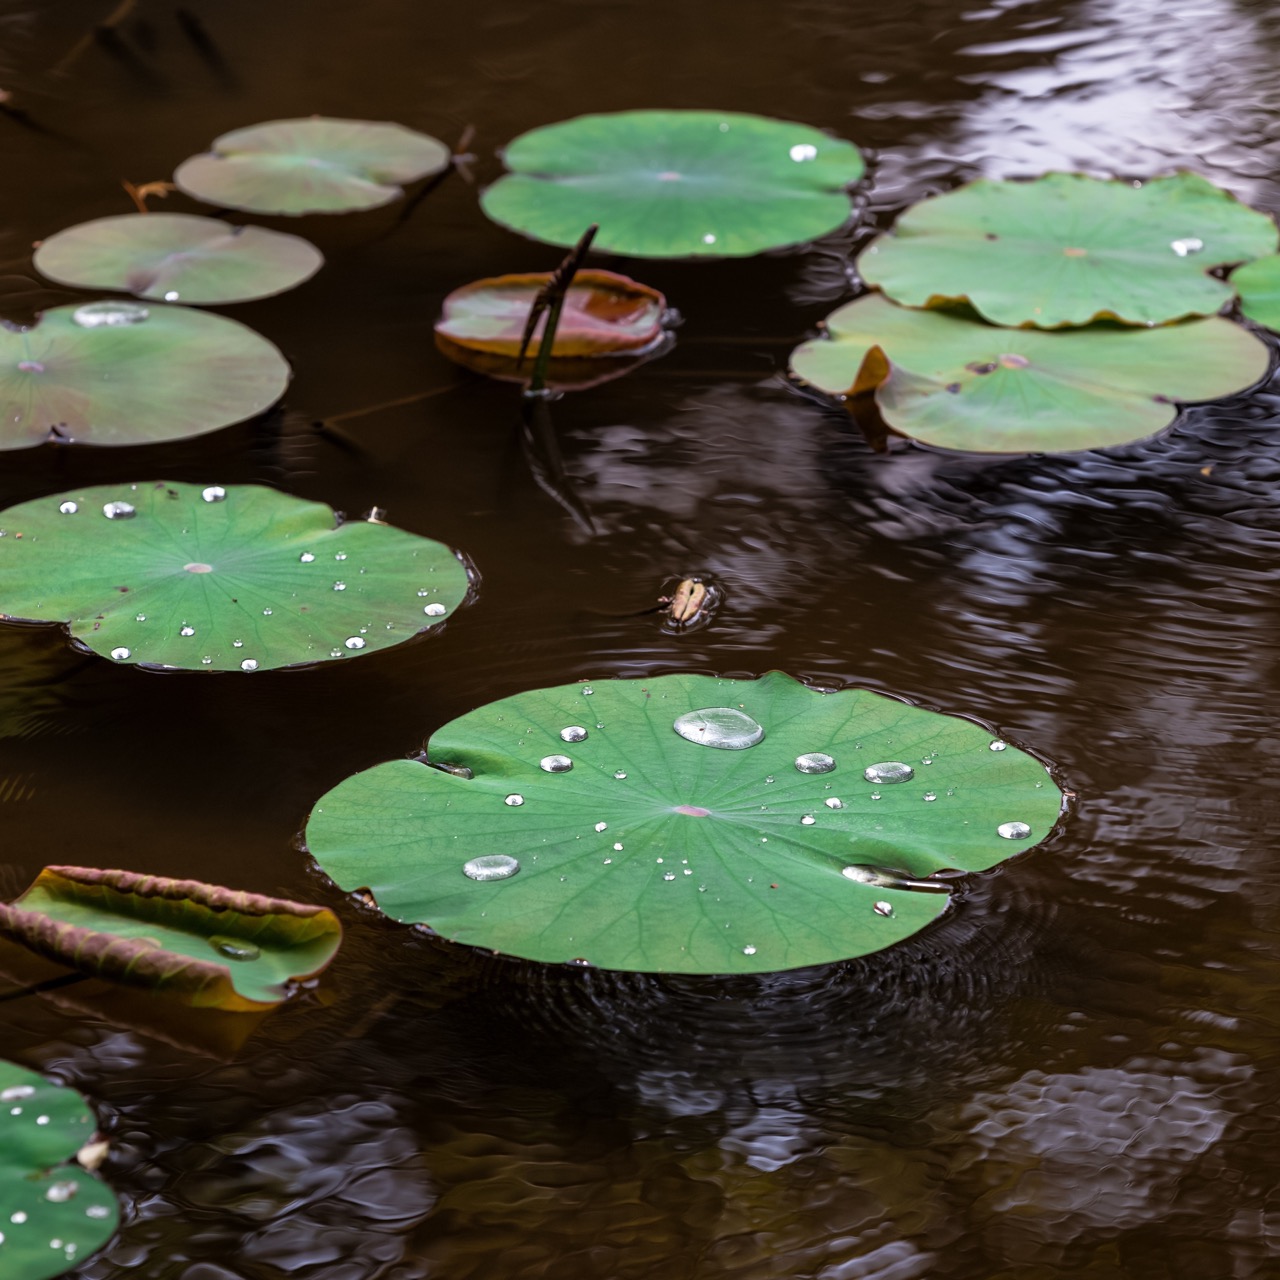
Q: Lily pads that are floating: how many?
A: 12